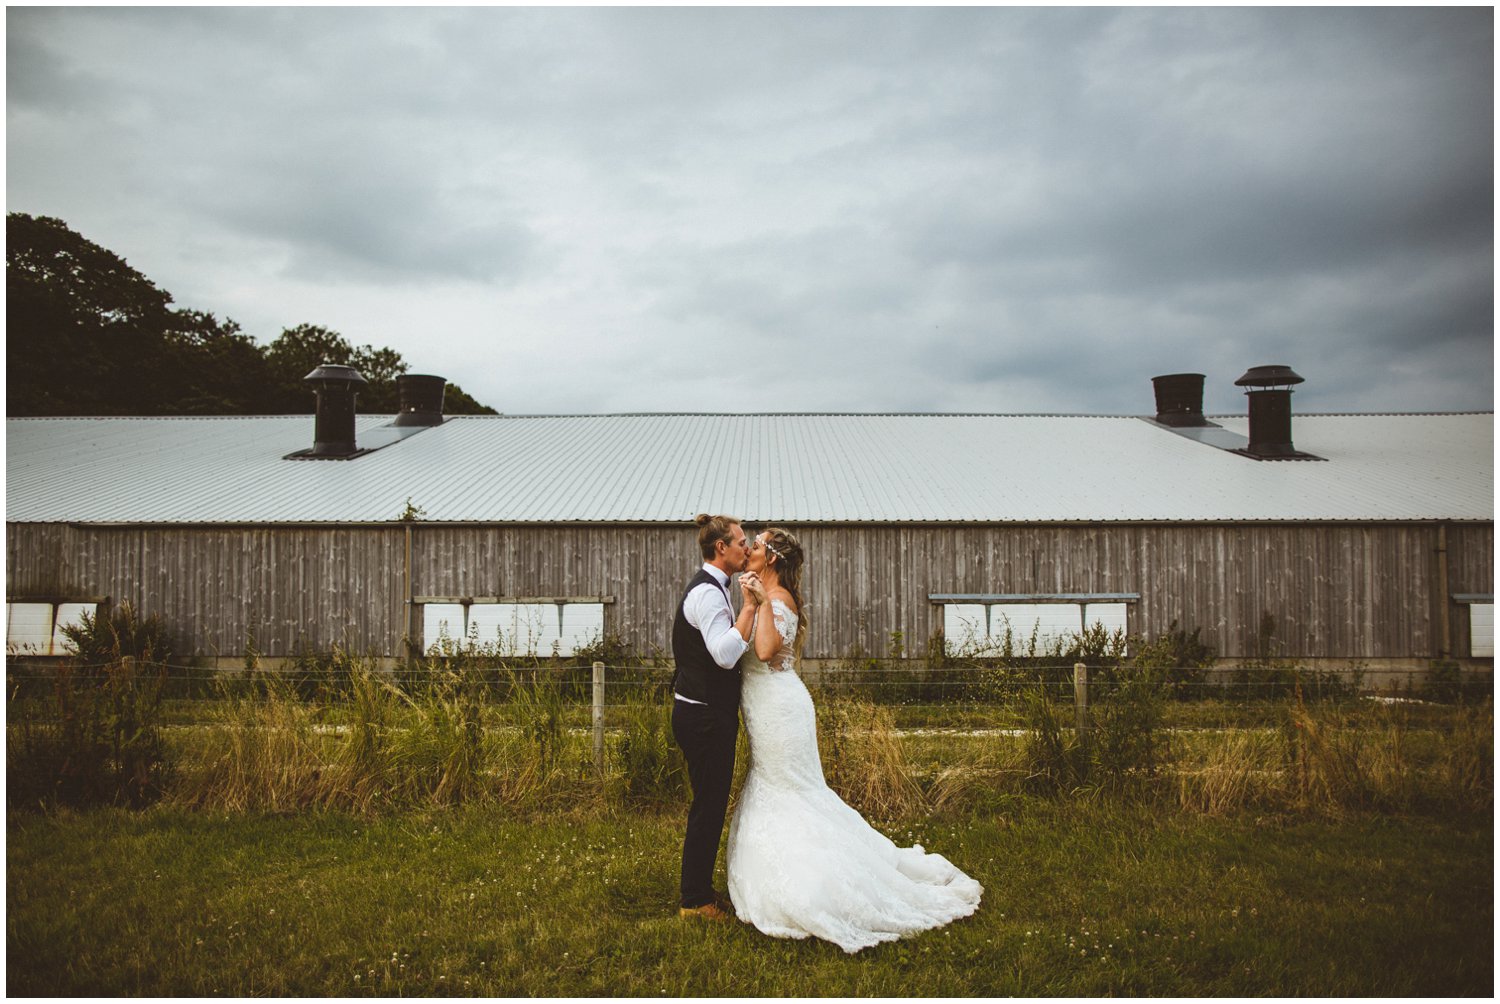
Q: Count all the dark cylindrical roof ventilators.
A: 4